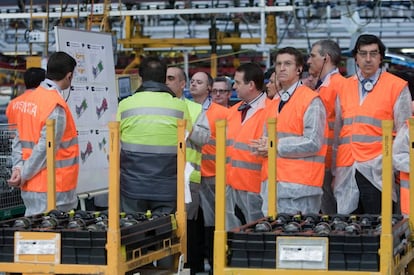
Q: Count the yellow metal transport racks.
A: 2